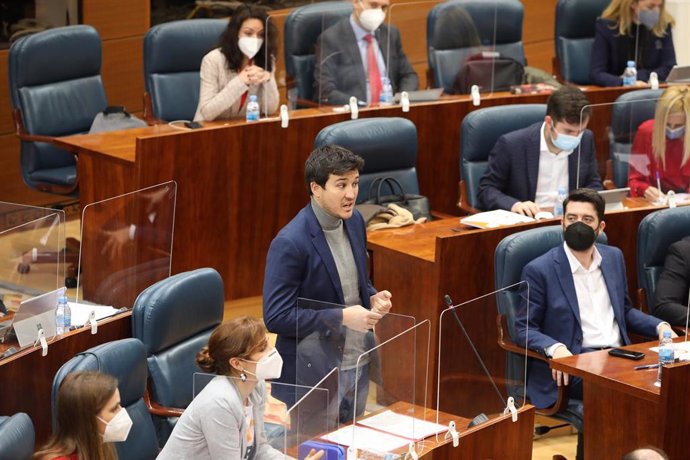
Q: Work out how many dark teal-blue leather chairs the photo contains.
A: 13